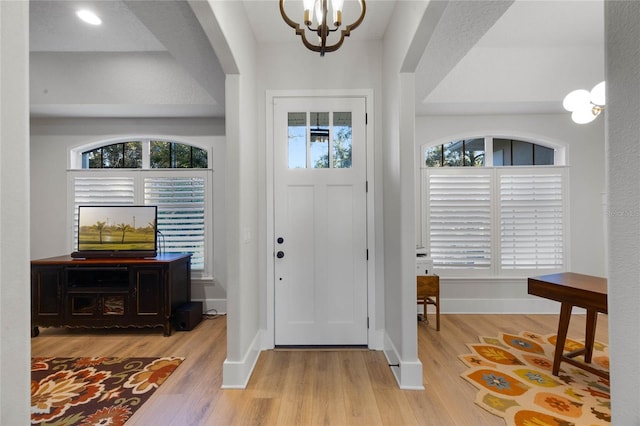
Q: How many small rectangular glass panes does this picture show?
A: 3